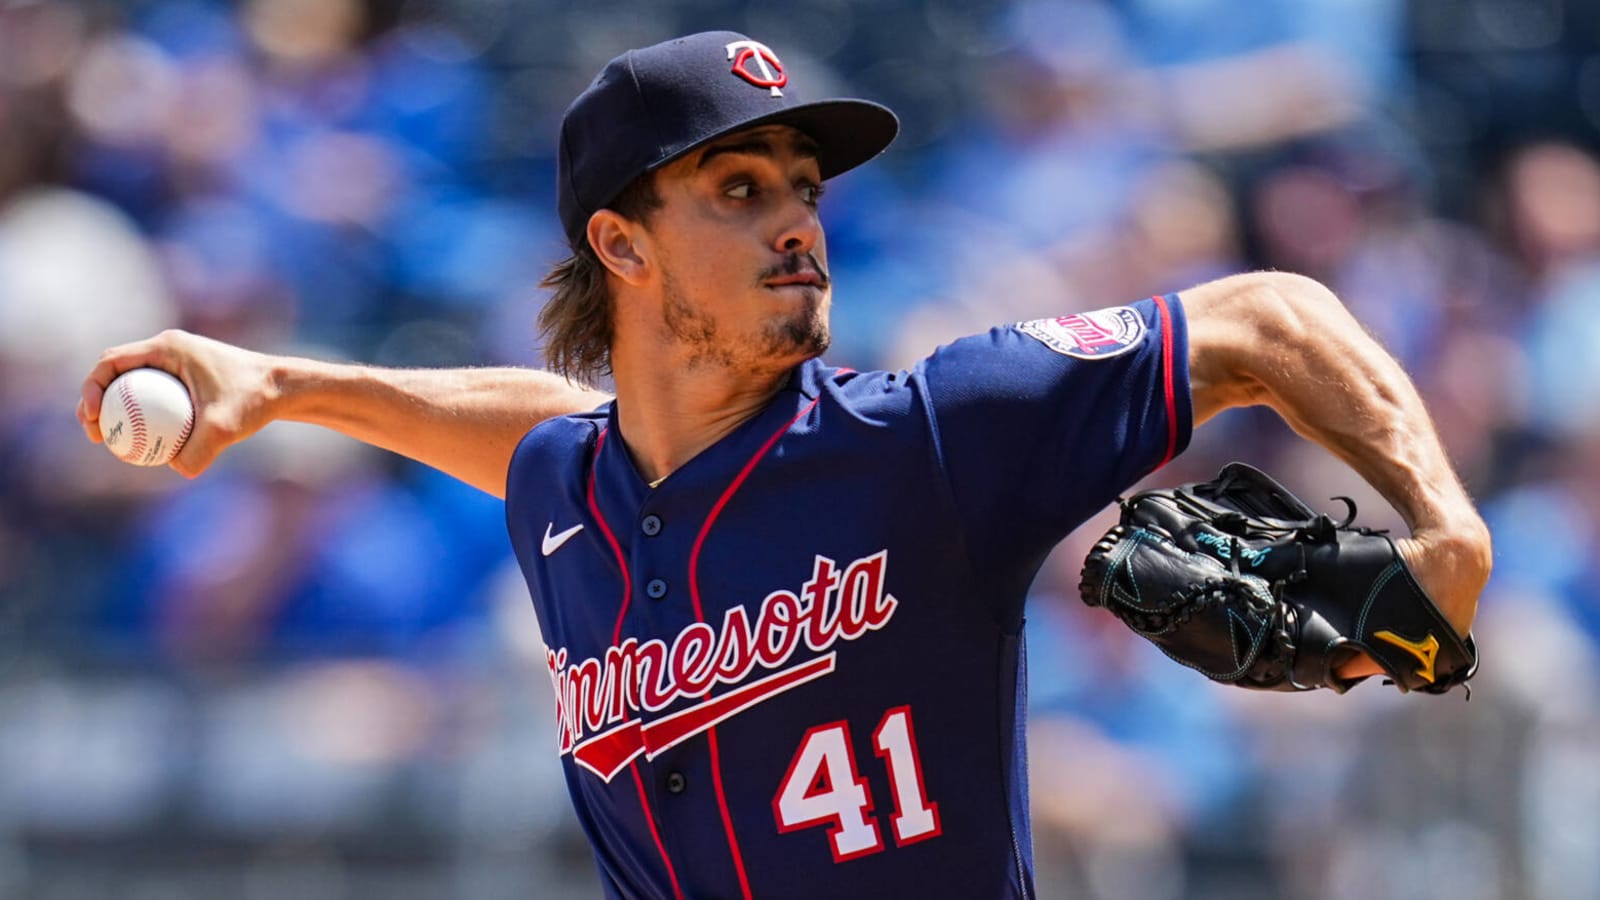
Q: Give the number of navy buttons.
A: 3